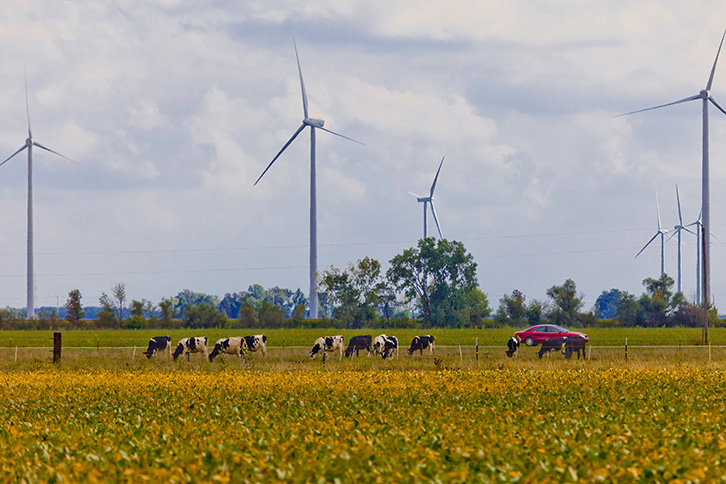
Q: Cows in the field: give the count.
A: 12